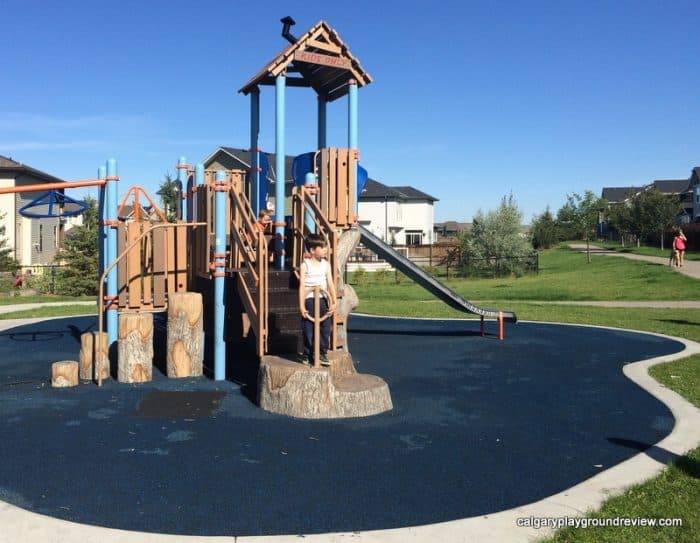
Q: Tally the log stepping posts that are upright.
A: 4